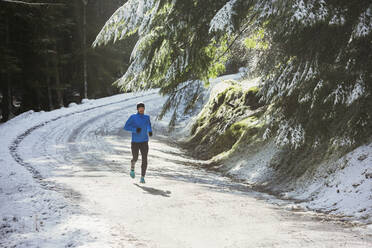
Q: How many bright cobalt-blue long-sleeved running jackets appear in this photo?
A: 1